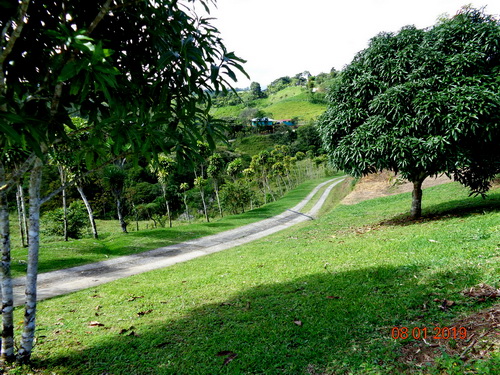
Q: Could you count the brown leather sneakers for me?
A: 0